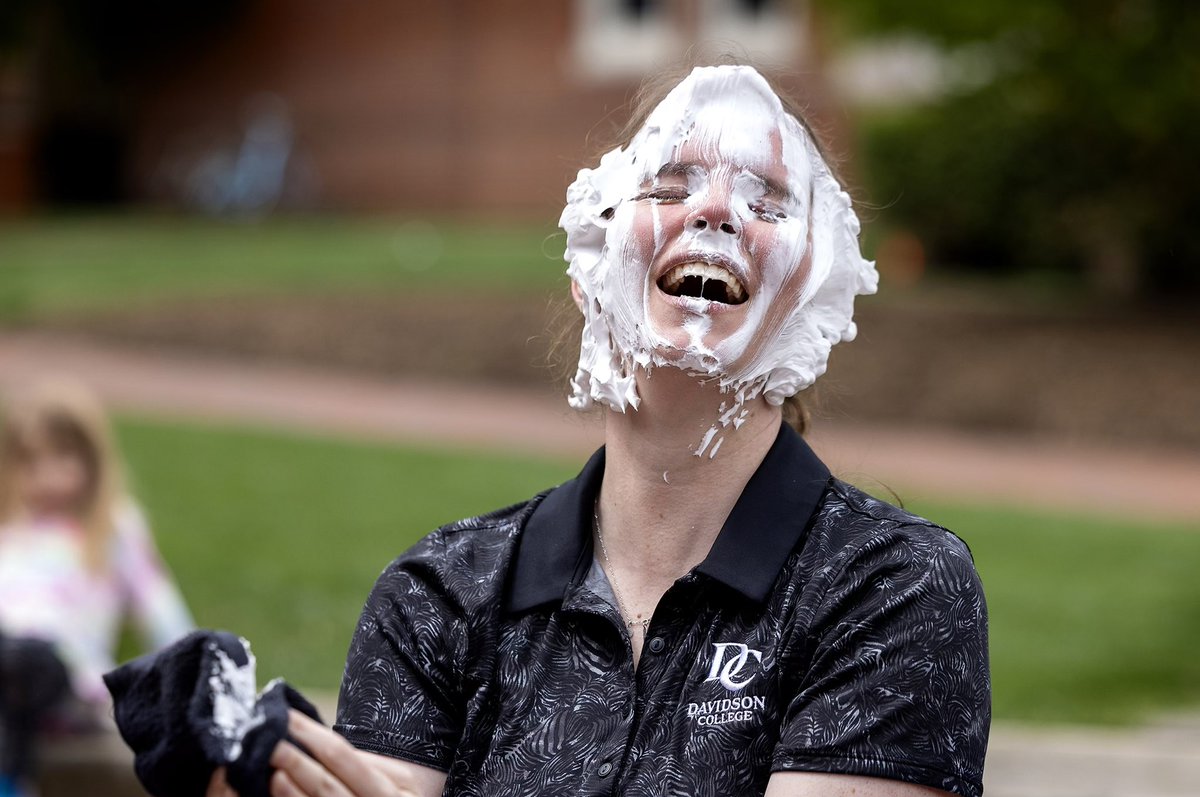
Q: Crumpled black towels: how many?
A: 1